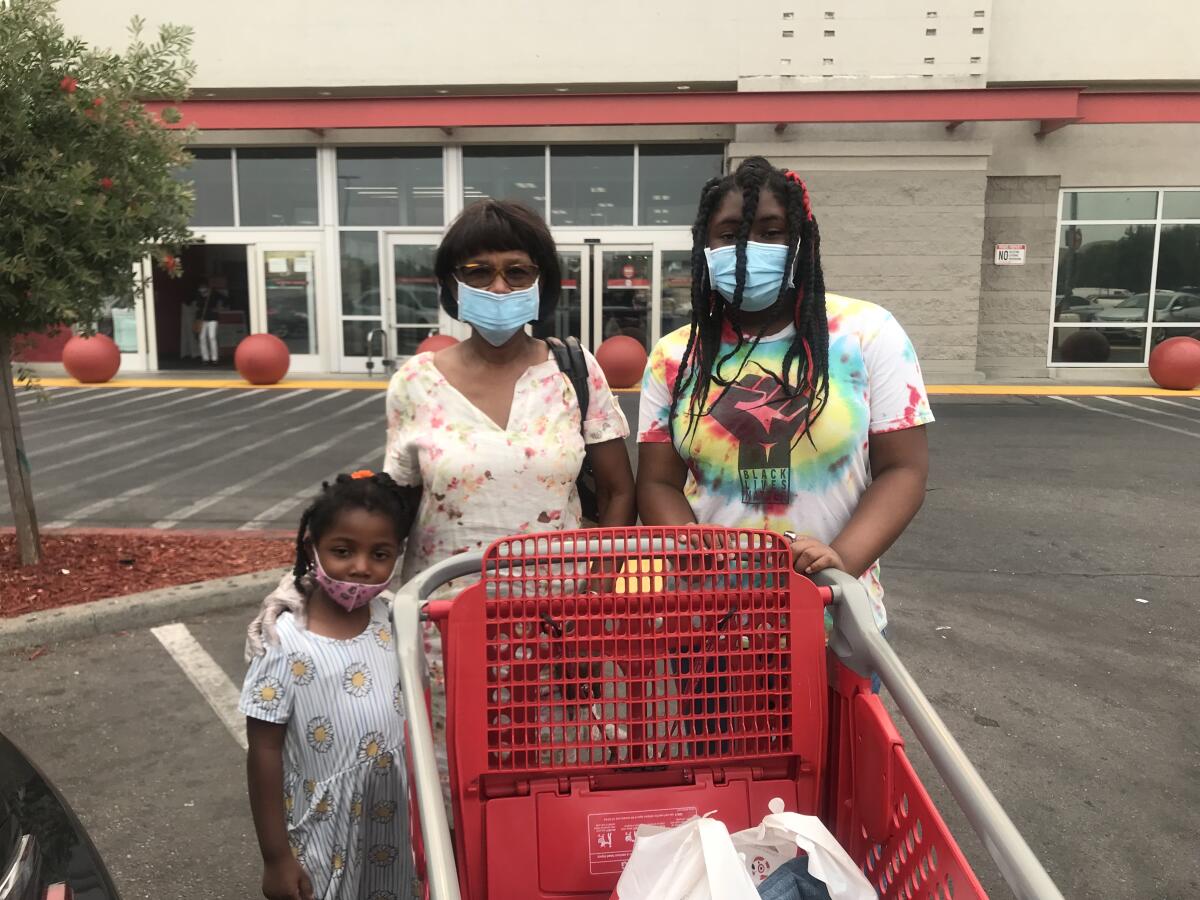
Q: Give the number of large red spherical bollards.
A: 5